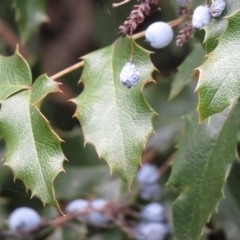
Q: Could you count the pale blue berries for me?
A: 11